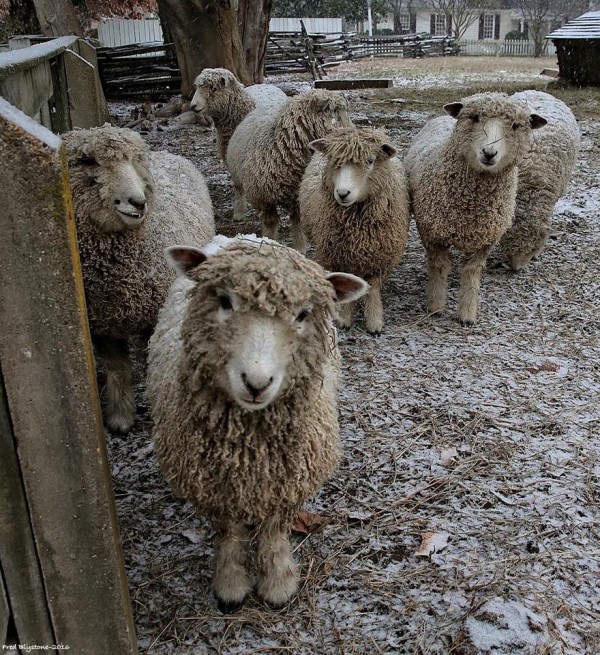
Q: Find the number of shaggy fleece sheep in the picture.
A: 7